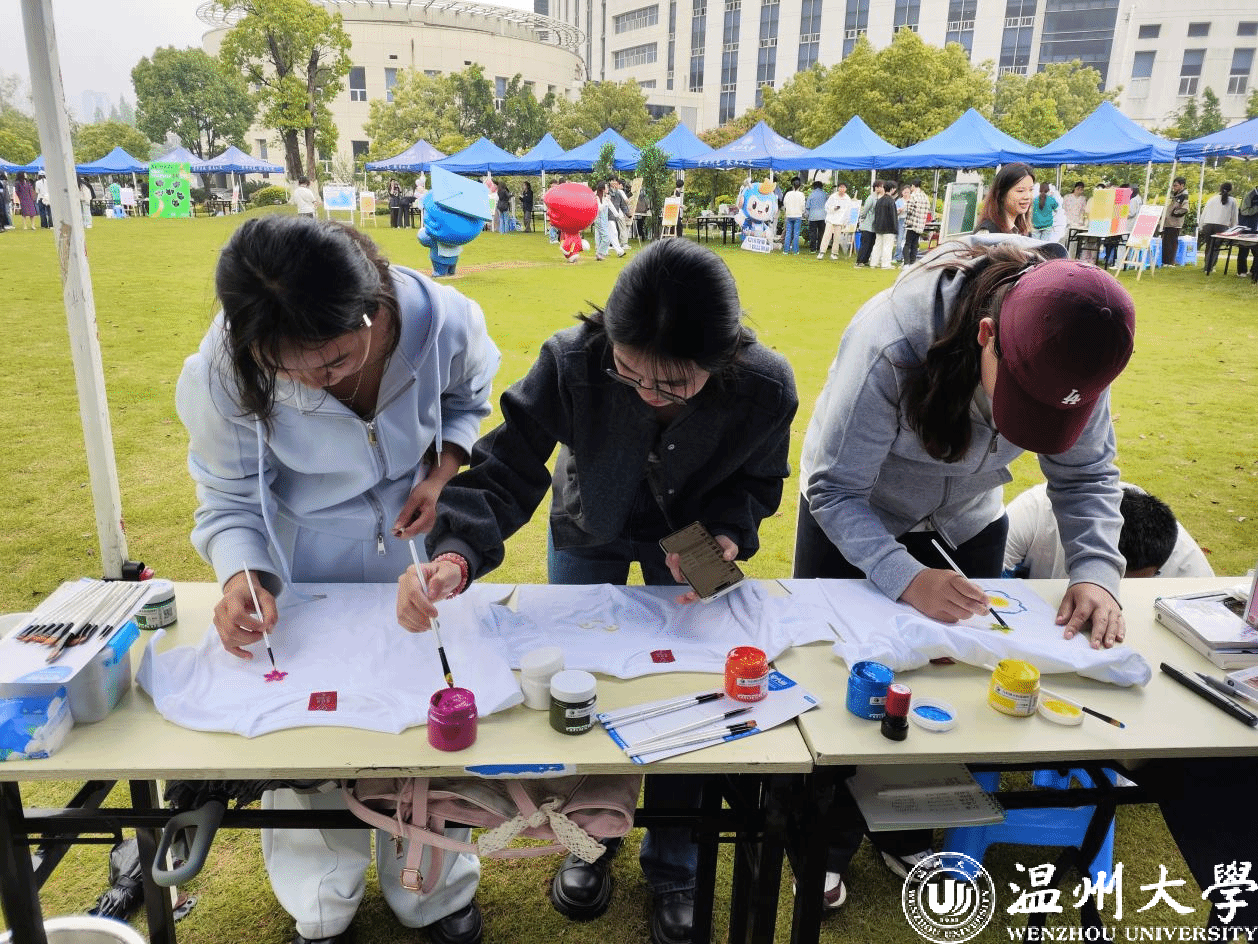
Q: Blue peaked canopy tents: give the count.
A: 15